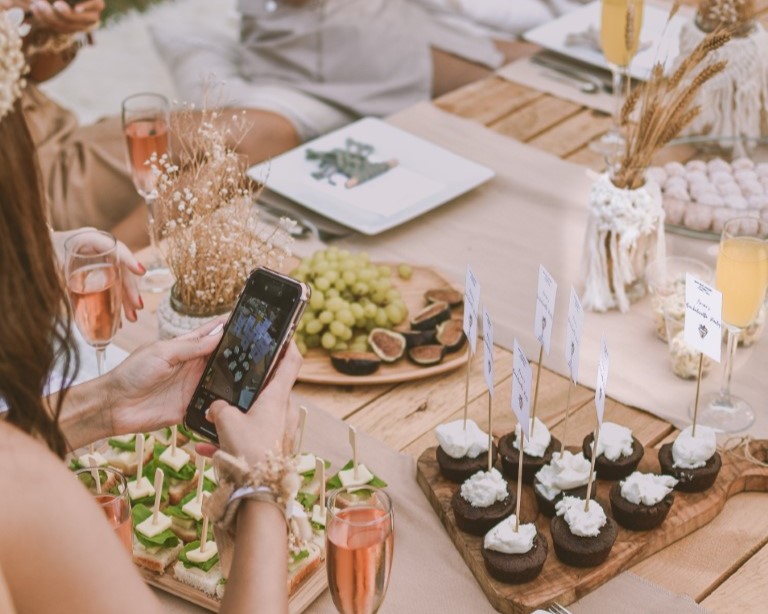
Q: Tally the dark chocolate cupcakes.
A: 9